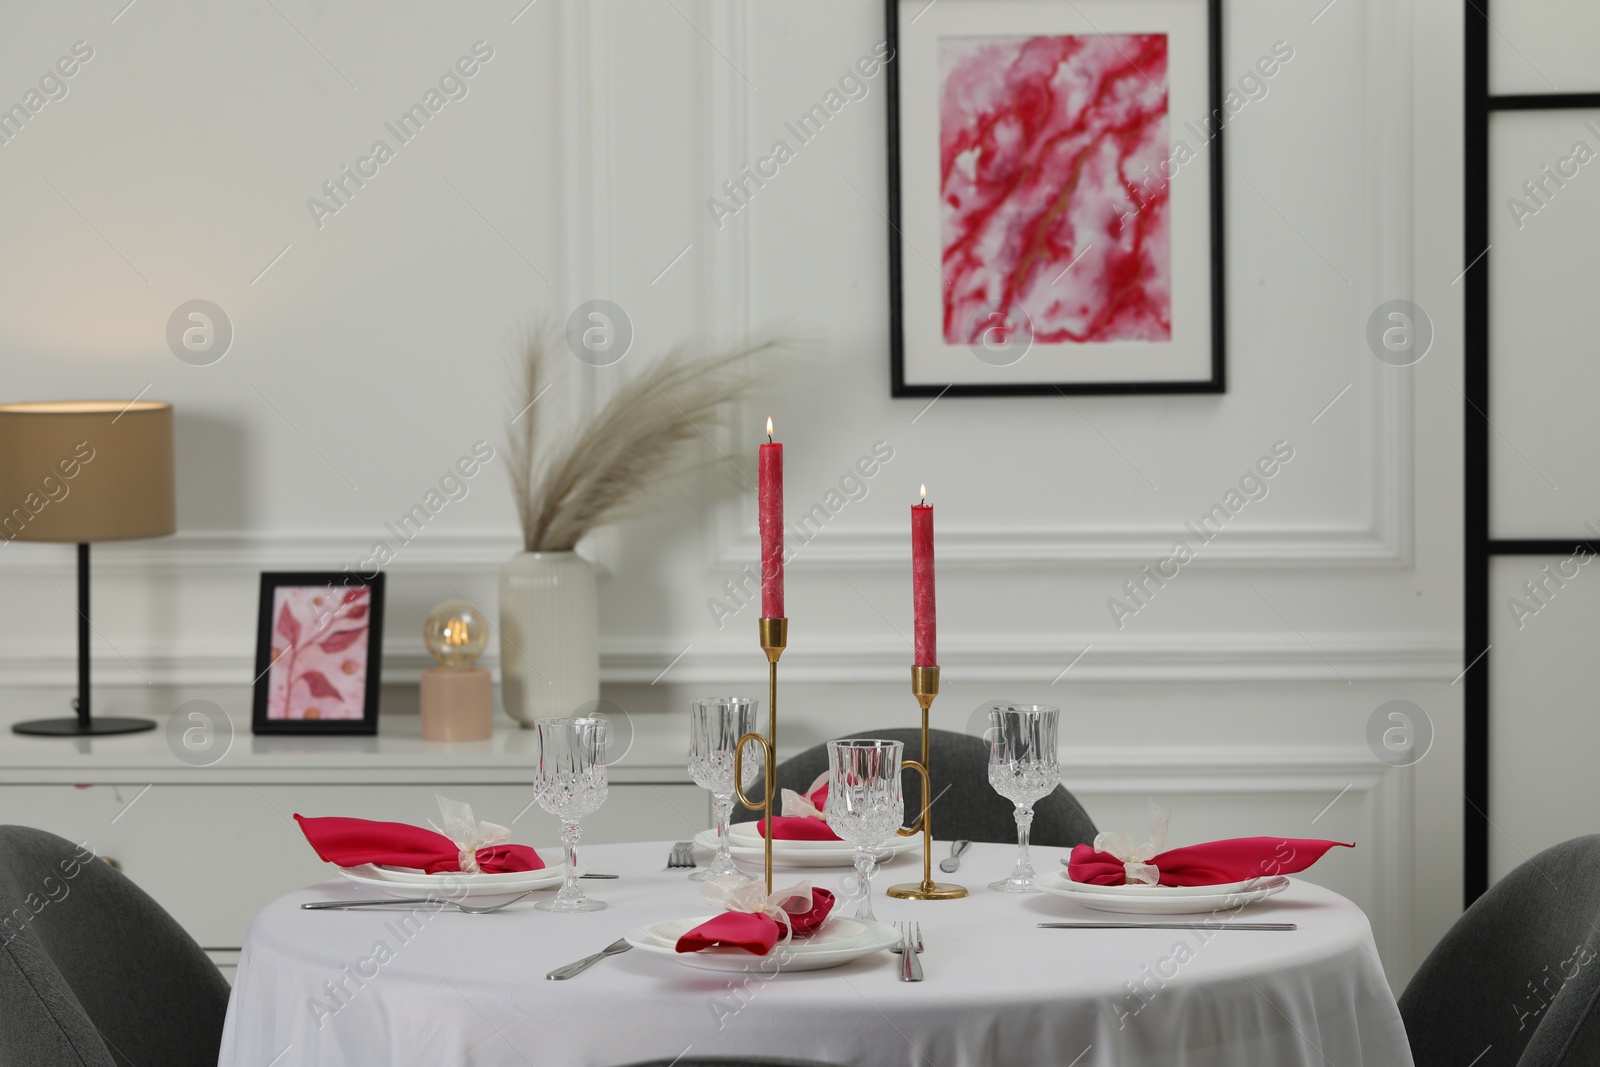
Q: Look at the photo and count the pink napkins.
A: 4